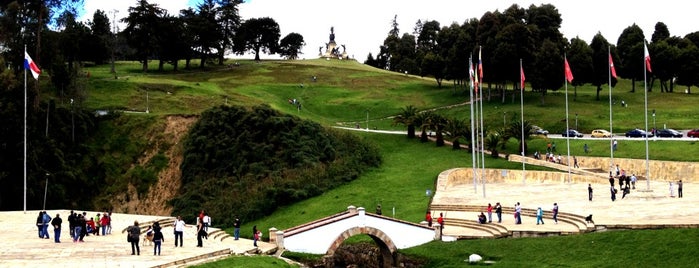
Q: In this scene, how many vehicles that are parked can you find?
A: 6